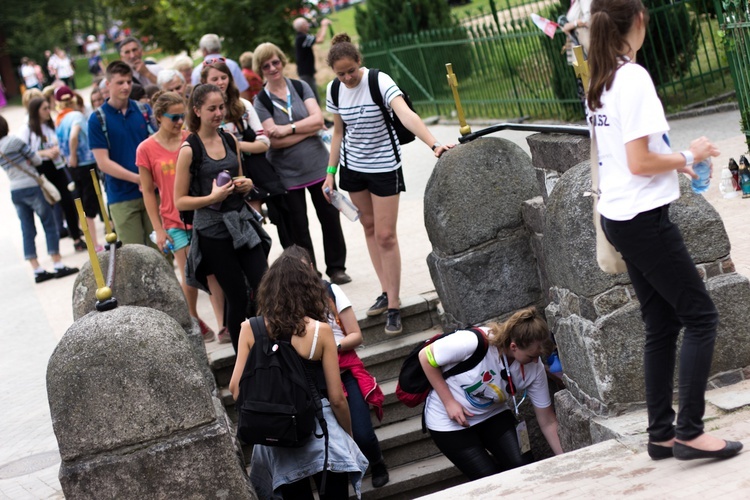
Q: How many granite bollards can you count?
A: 4